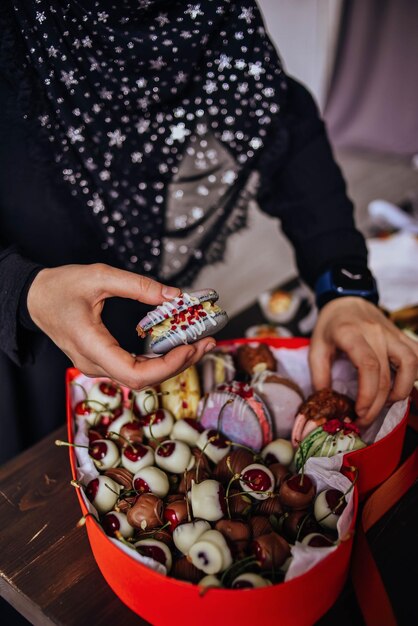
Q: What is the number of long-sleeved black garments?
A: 1